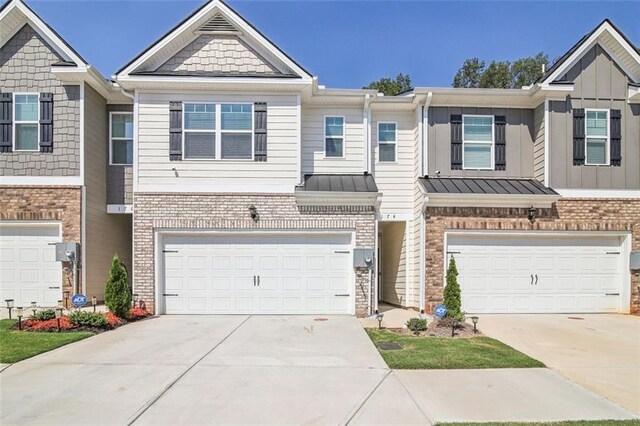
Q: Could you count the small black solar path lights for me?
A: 12